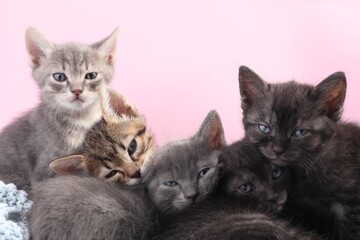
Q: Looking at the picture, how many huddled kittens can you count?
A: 5